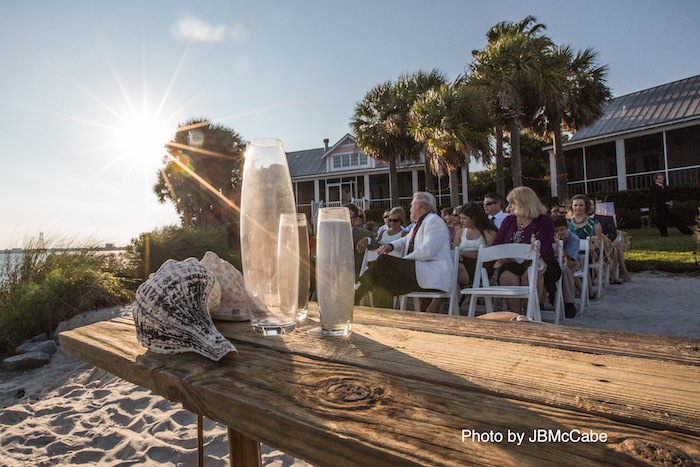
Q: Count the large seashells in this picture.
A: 2